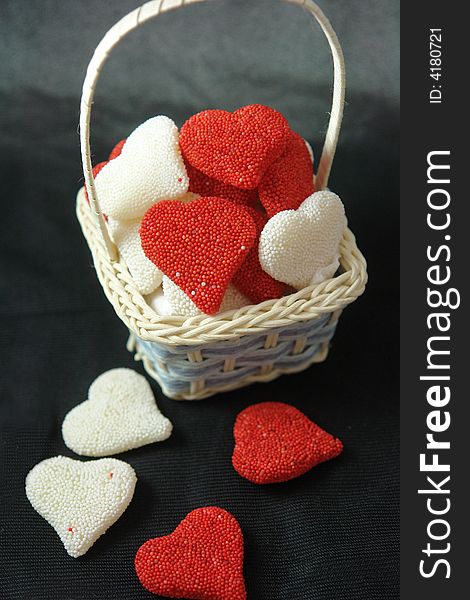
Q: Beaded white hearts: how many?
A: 6